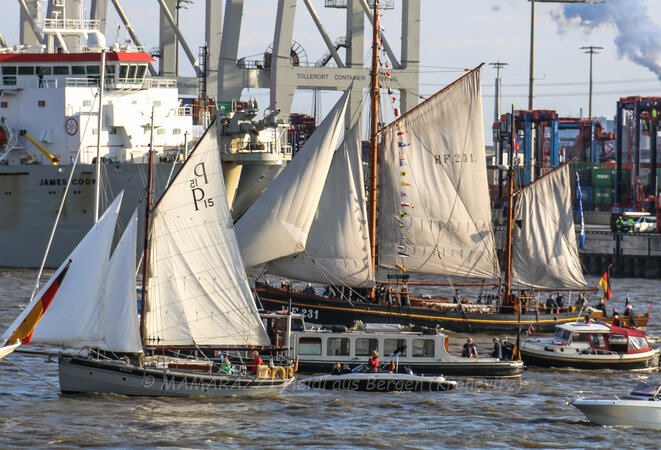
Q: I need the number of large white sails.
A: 7